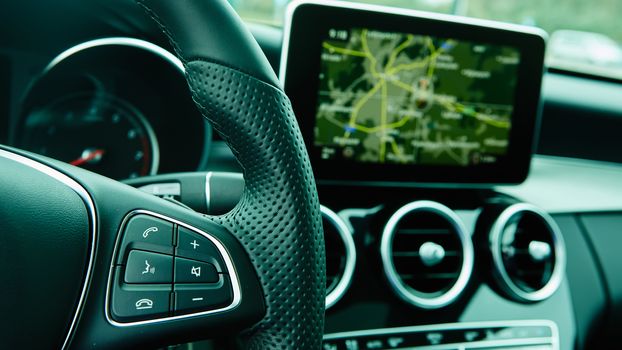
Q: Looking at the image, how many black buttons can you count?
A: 6